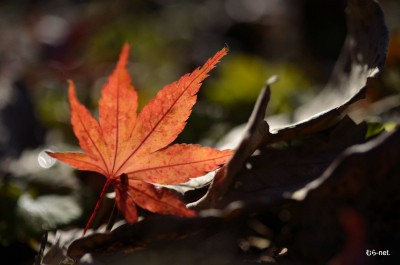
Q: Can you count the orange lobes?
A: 7